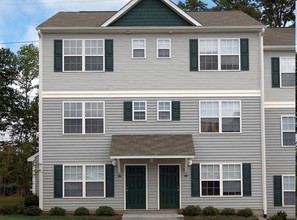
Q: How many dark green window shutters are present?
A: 12